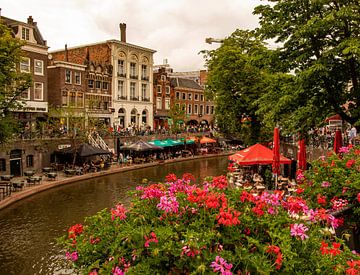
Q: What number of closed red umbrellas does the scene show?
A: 3